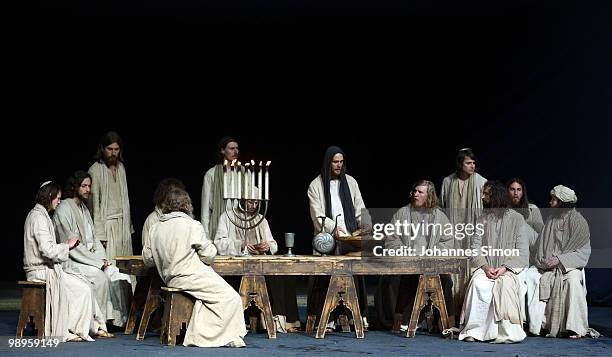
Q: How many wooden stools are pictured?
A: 2